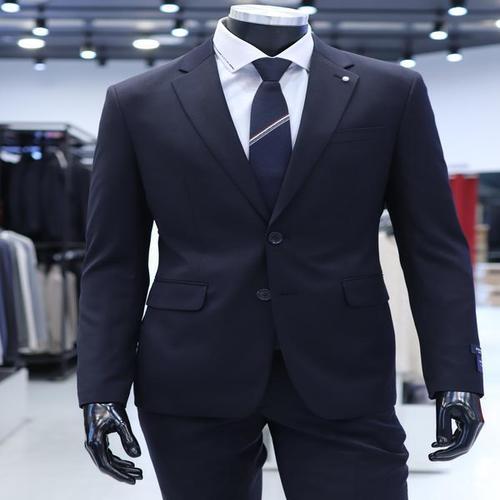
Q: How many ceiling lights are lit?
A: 14